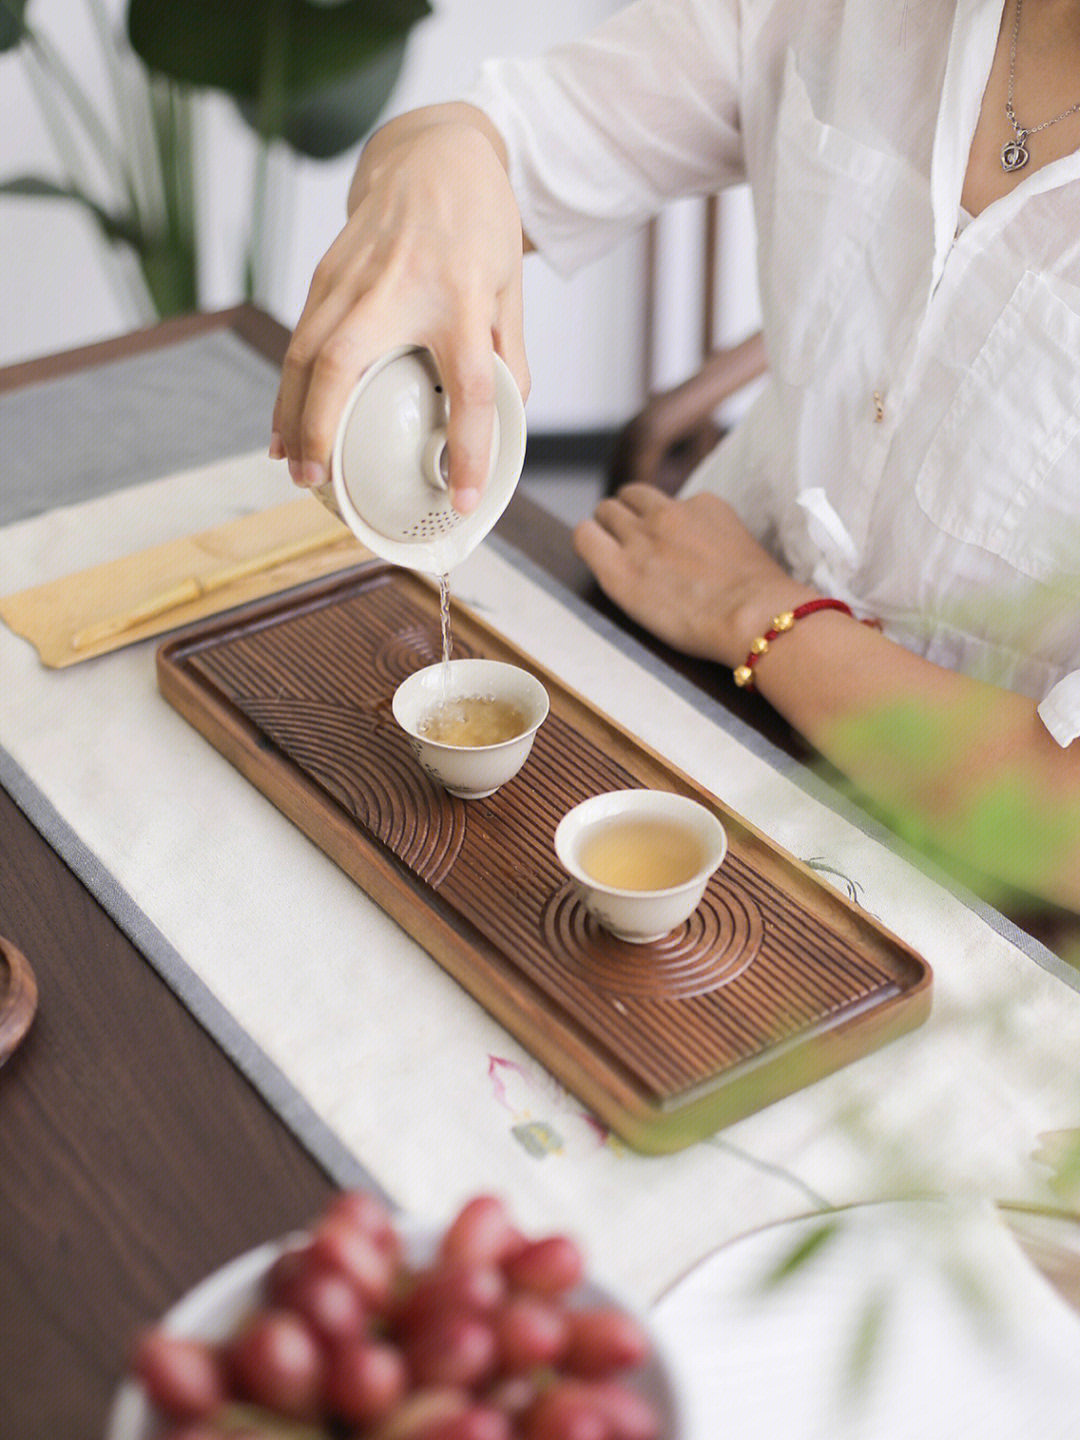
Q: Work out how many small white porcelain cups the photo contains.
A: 2